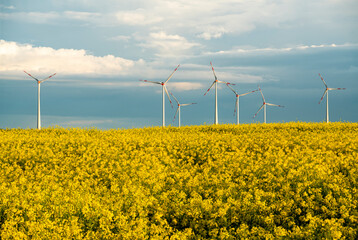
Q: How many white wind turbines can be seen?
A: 7